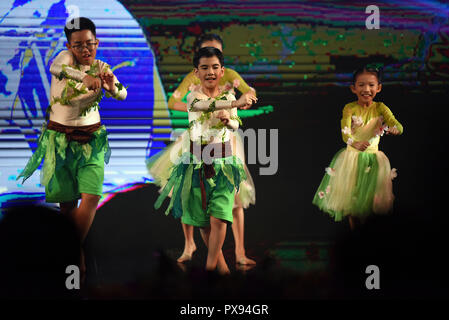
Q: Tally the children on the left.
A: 1